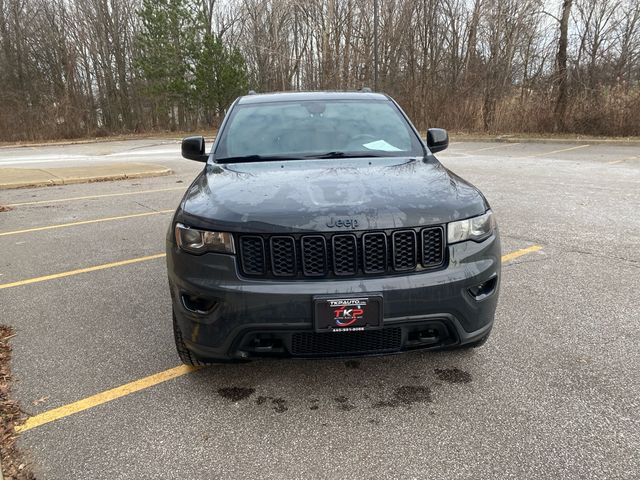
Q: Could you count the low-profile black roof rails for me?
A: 2